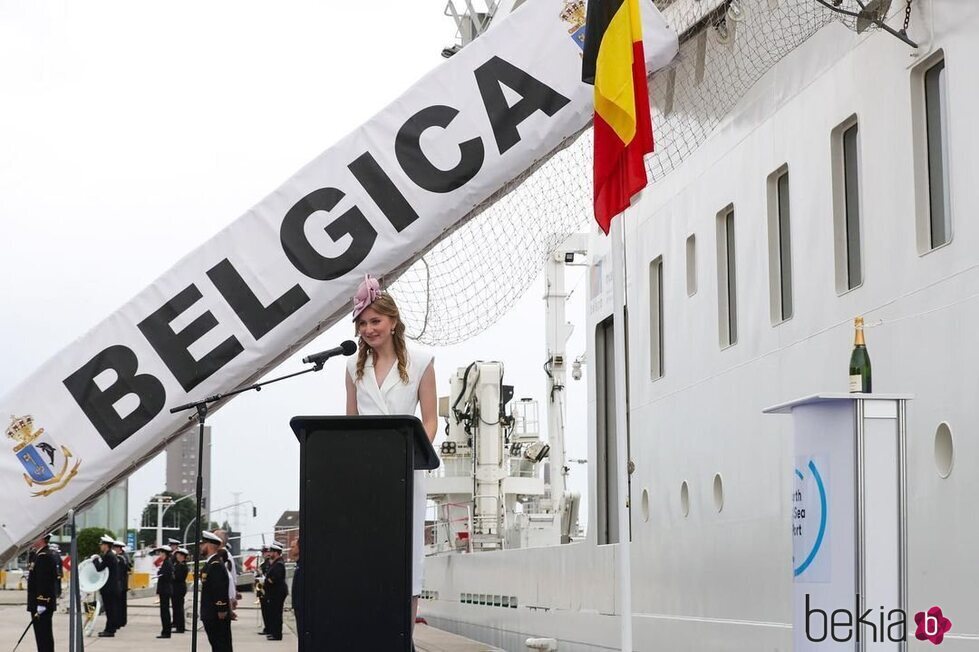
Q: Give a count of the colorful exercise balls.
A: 0